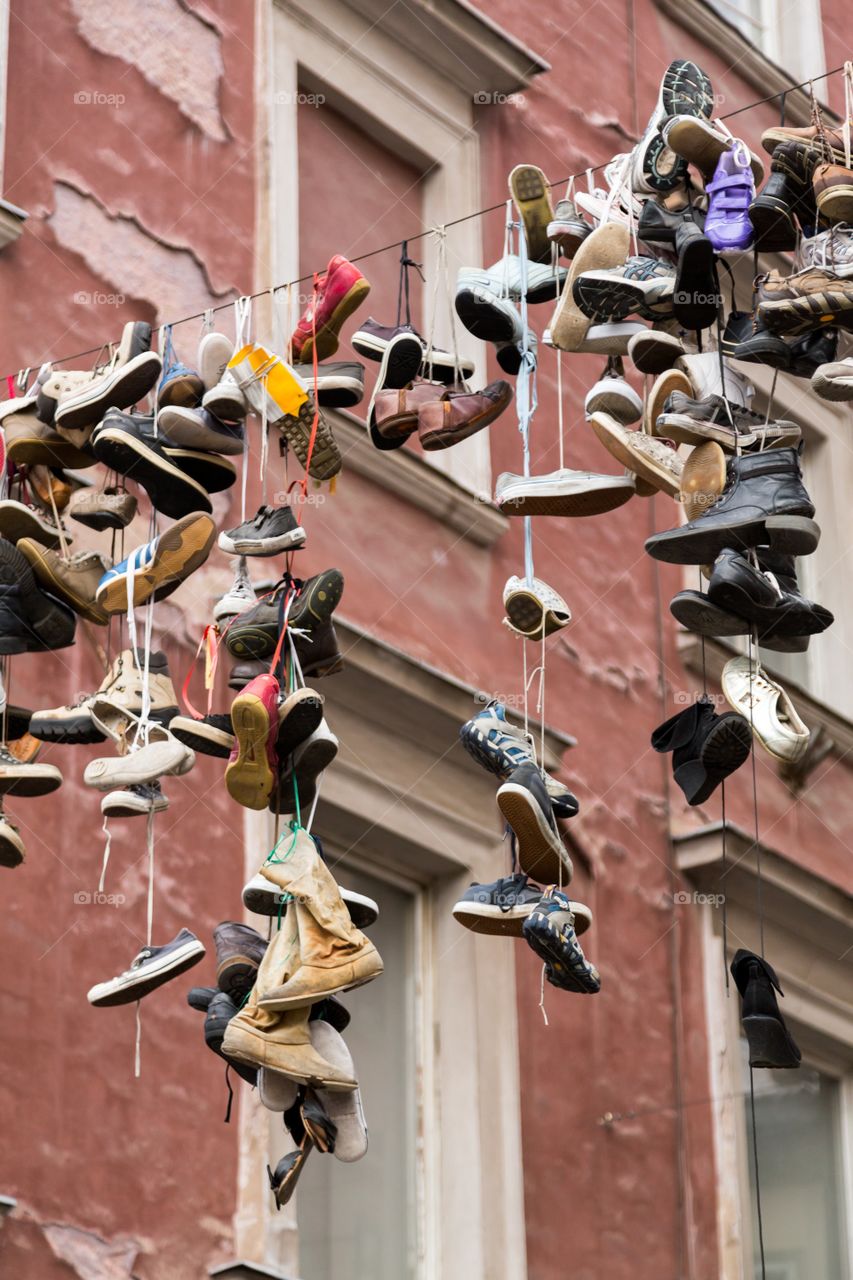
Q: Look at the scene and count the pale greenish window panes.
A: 2